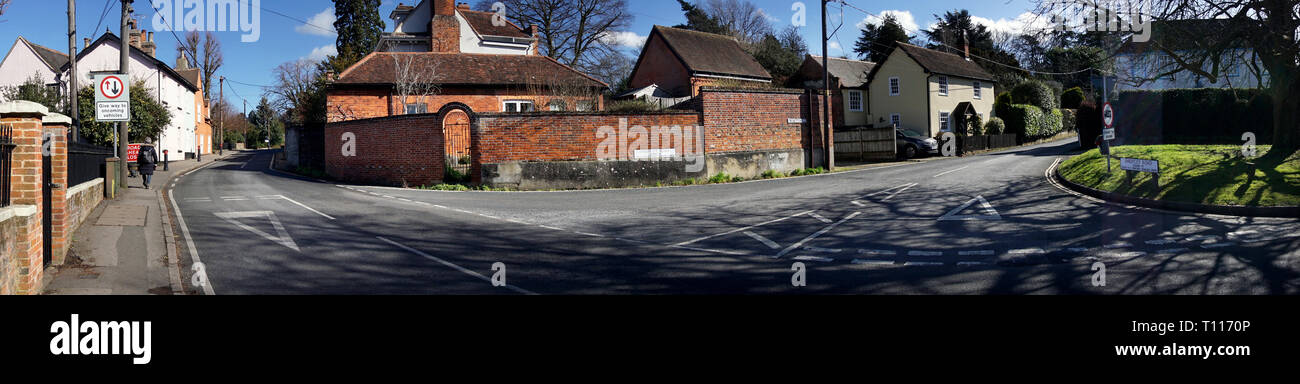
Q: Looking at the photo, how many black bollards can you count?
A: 3